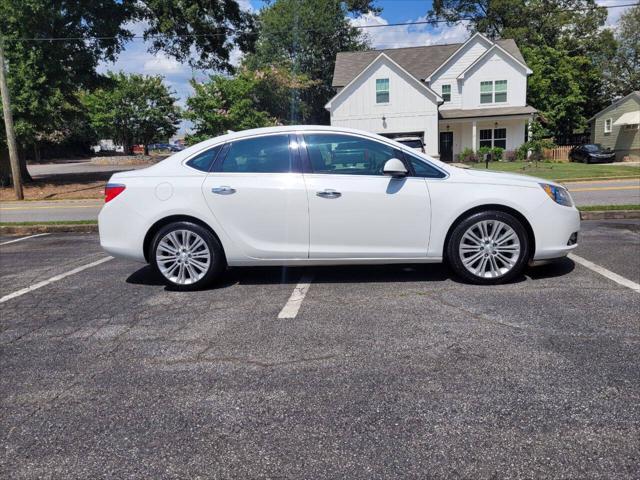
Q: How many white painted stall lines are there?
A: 4